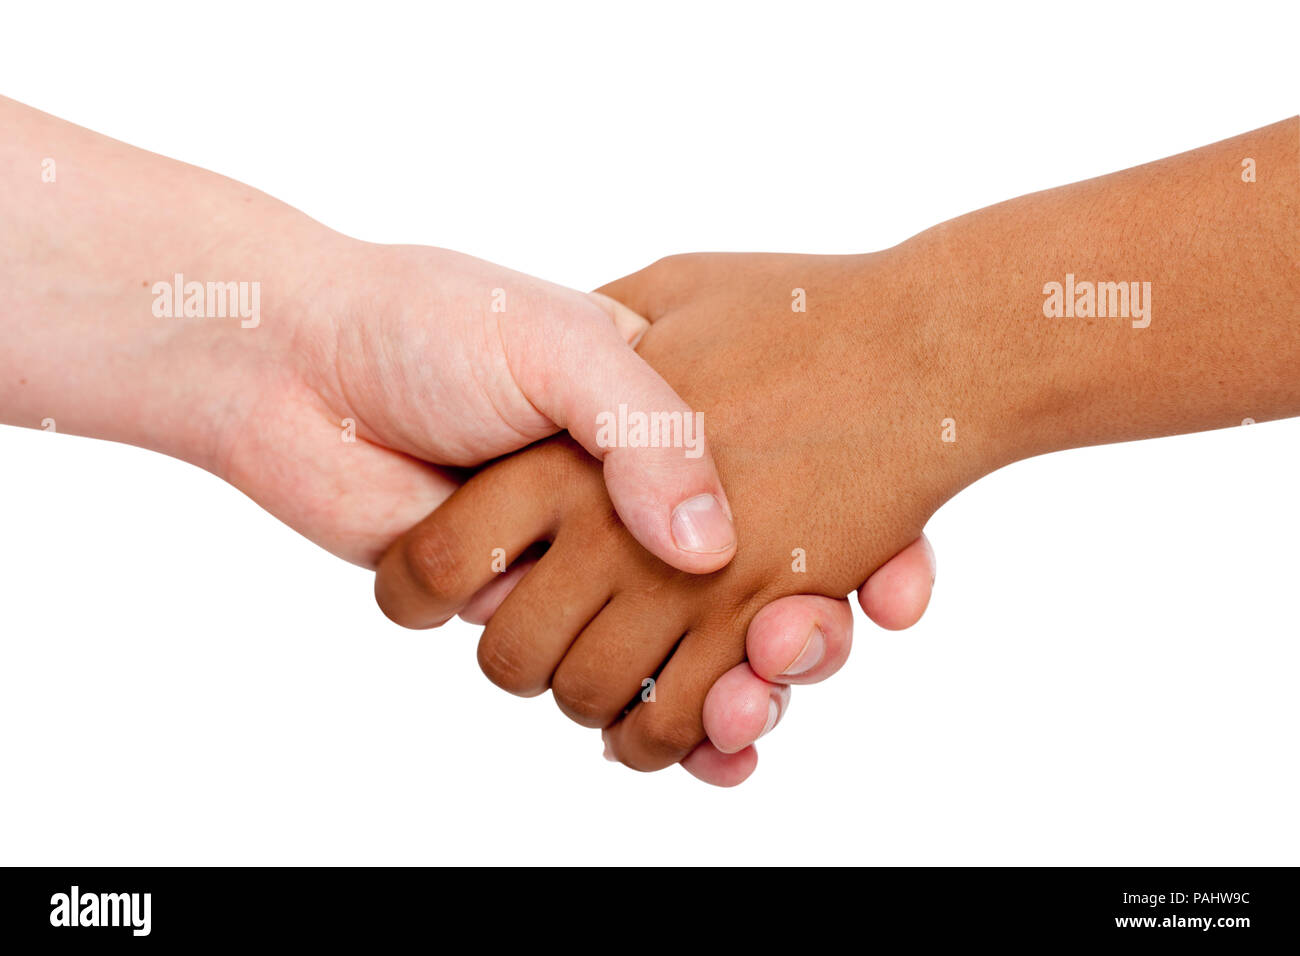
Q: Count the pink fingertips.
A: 5